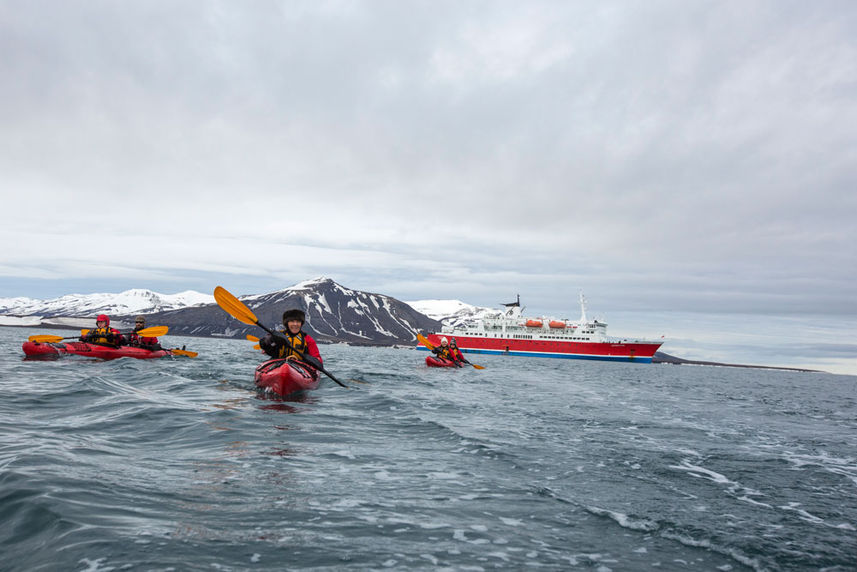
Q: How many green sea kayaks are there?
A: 0